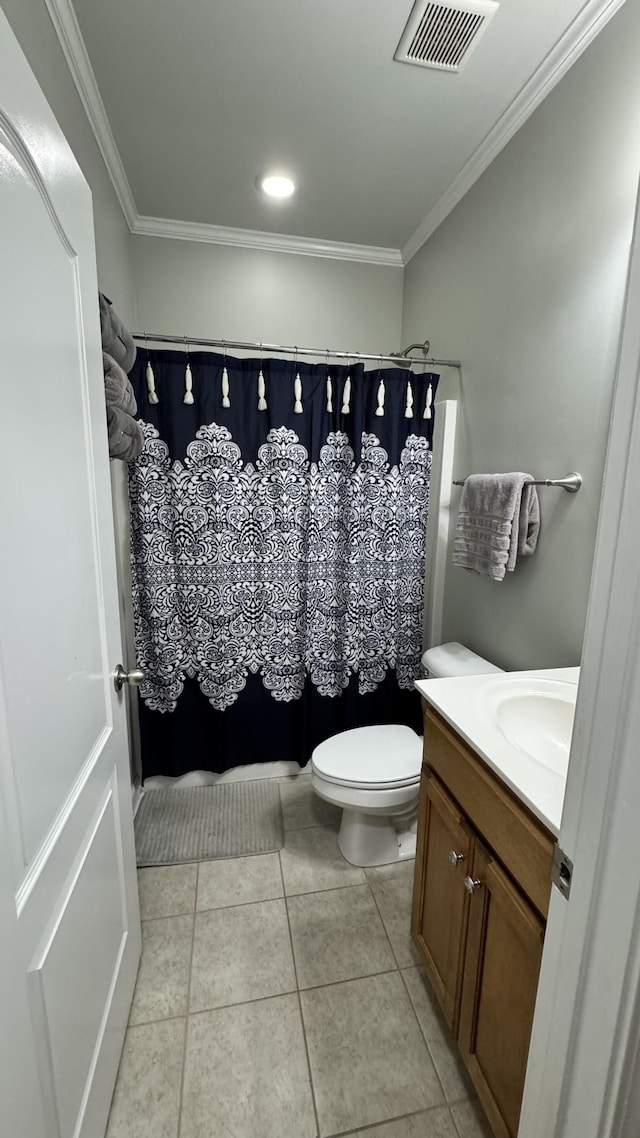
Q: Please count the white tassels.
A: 10